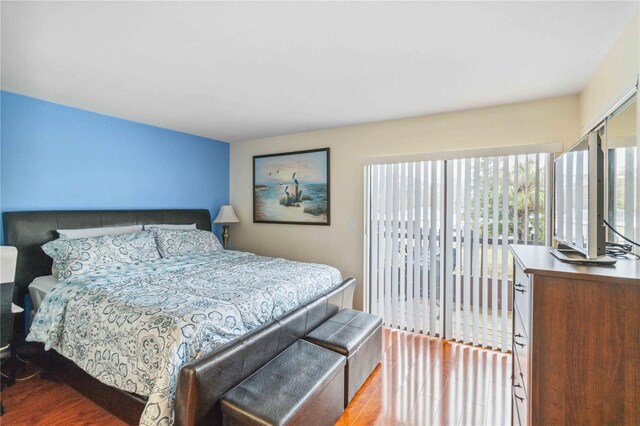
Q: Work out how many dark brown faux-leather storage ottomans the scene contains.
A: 2